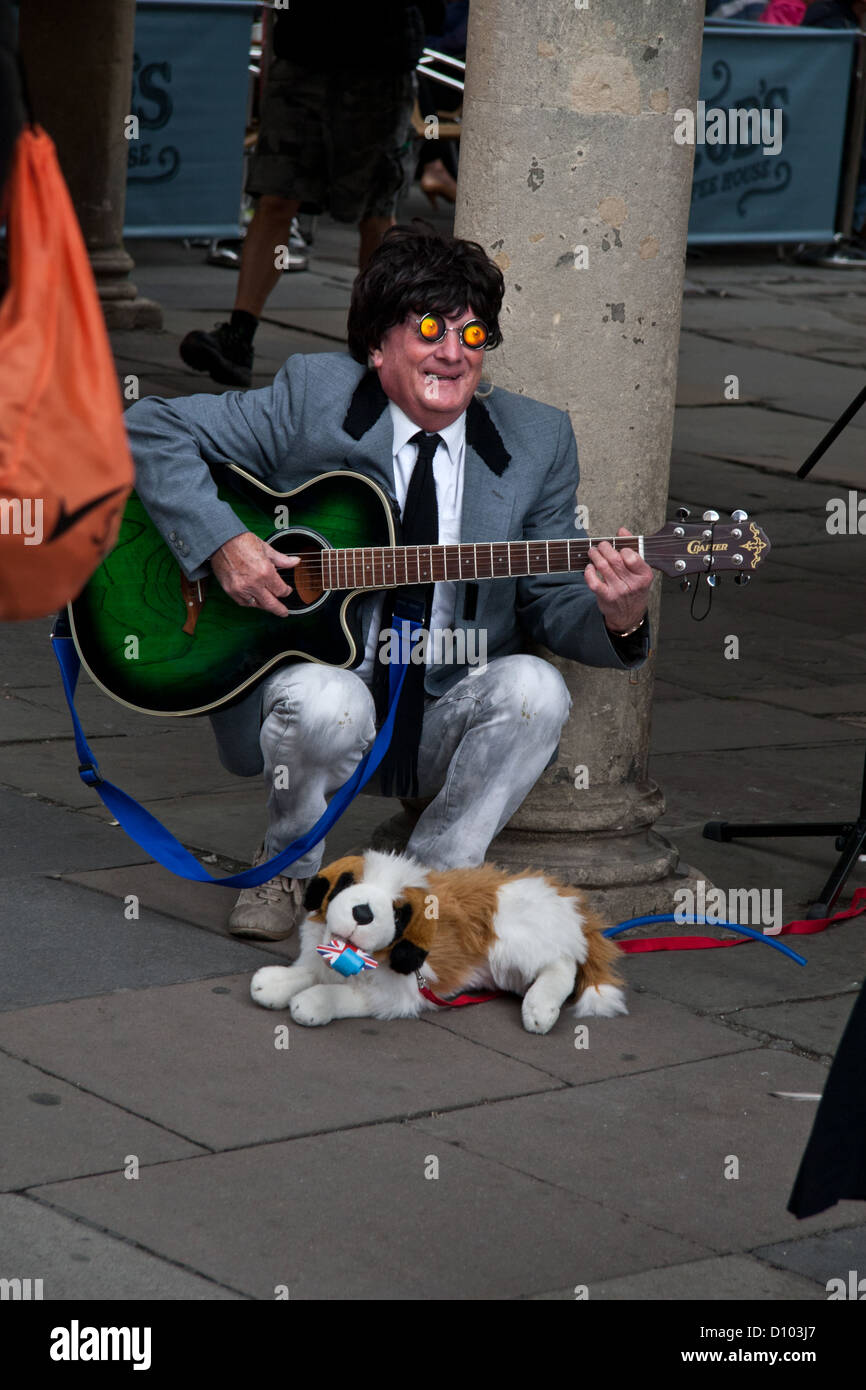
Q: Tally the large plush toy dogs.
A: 1